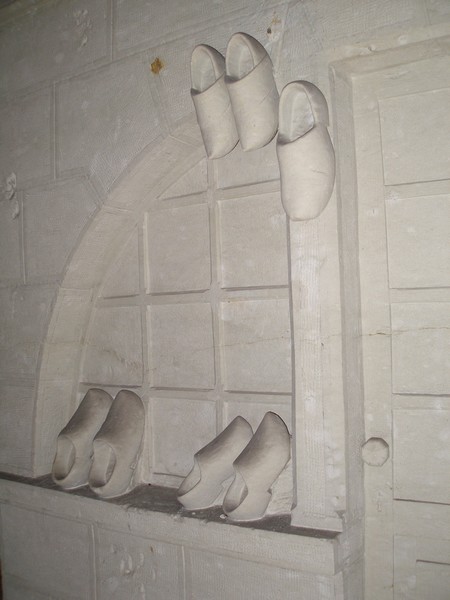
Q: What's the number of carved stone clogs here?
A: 7